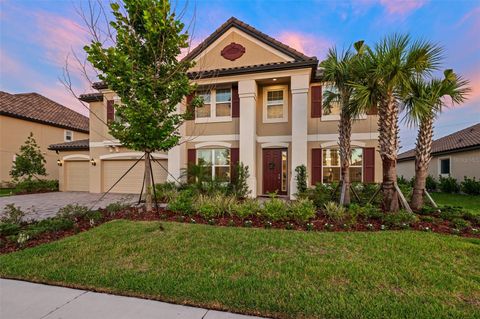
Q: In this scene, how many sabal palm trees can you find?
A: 3